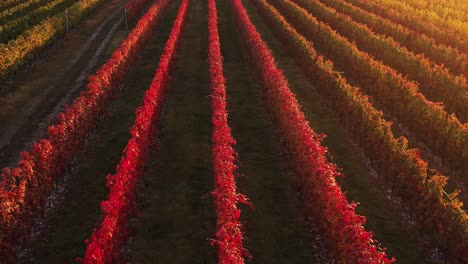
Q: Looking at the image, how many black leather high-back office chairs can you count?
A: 0